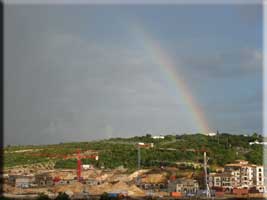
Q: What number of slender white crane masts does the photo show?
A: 2